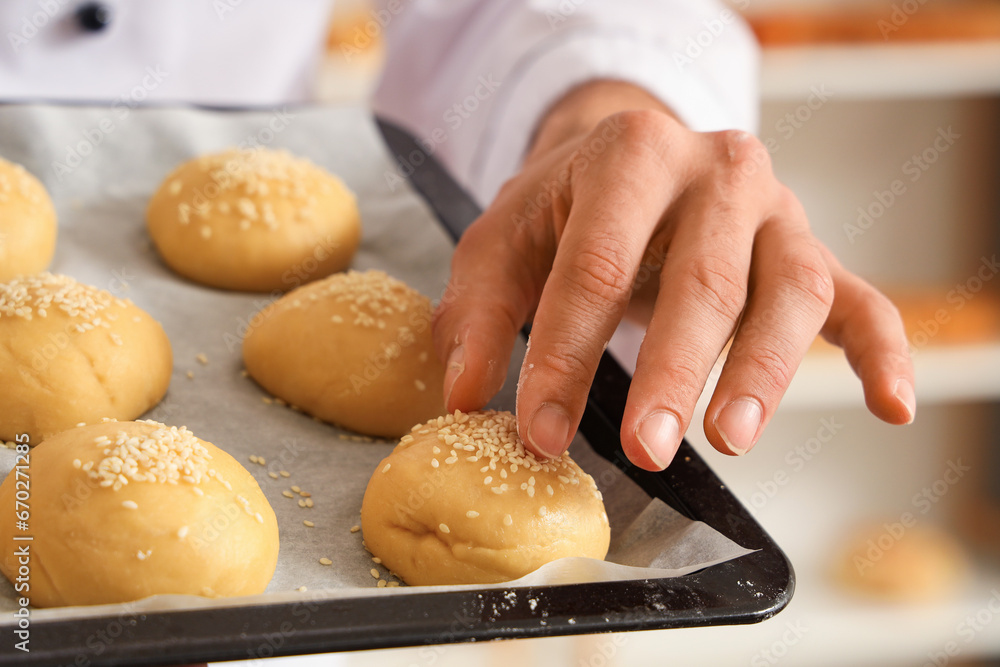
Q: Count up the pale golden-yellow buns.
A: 6